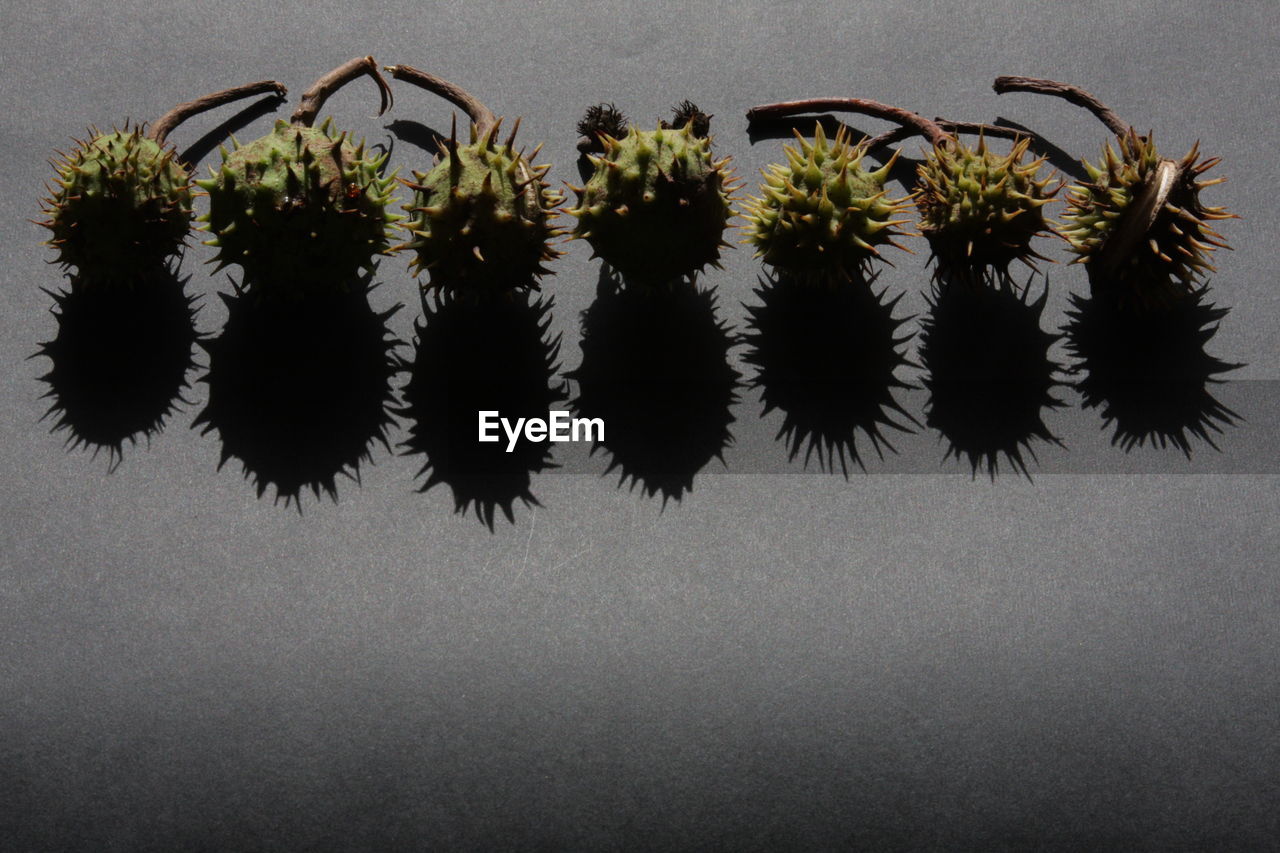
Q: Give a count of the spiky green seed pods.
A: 7